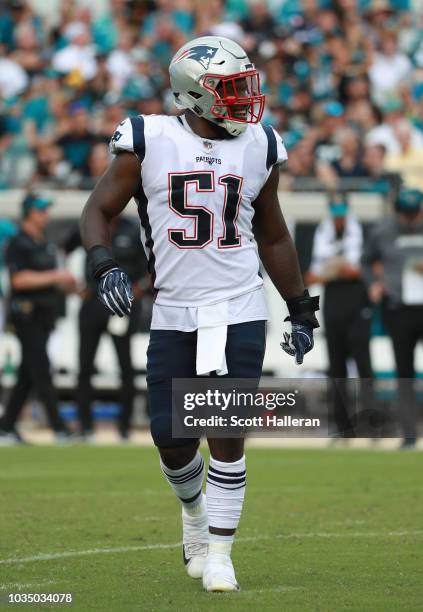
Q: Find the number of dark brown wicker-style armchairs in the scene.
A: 0